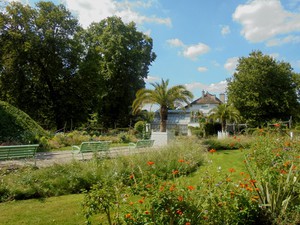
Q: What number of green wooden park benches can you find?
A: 3